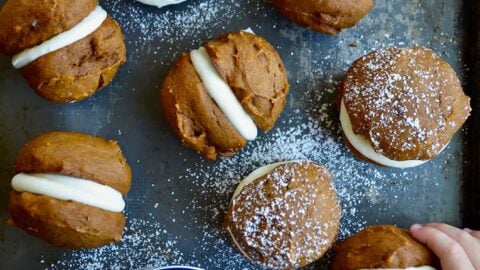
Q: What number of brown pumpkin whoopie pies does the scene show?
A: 7